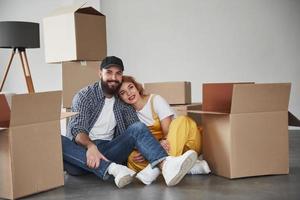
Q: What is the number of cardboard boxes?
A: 6